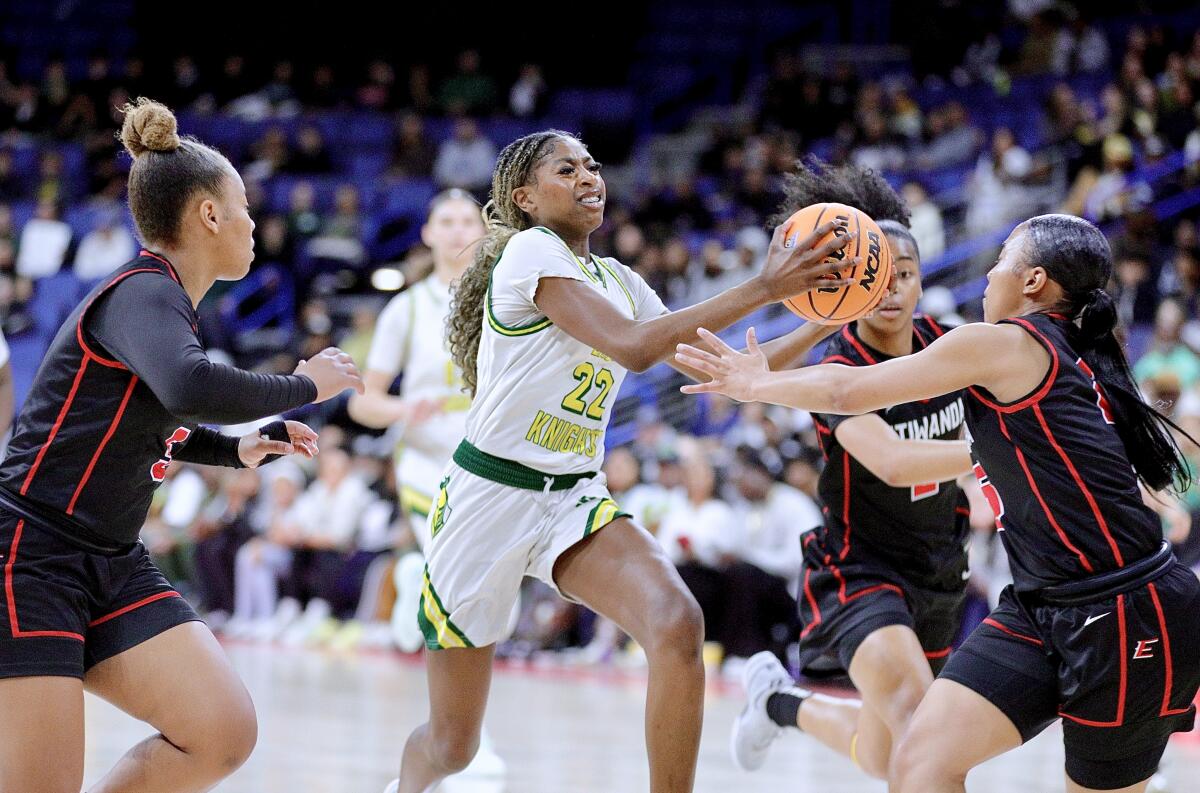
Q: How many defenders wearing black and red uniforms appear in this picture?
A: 3